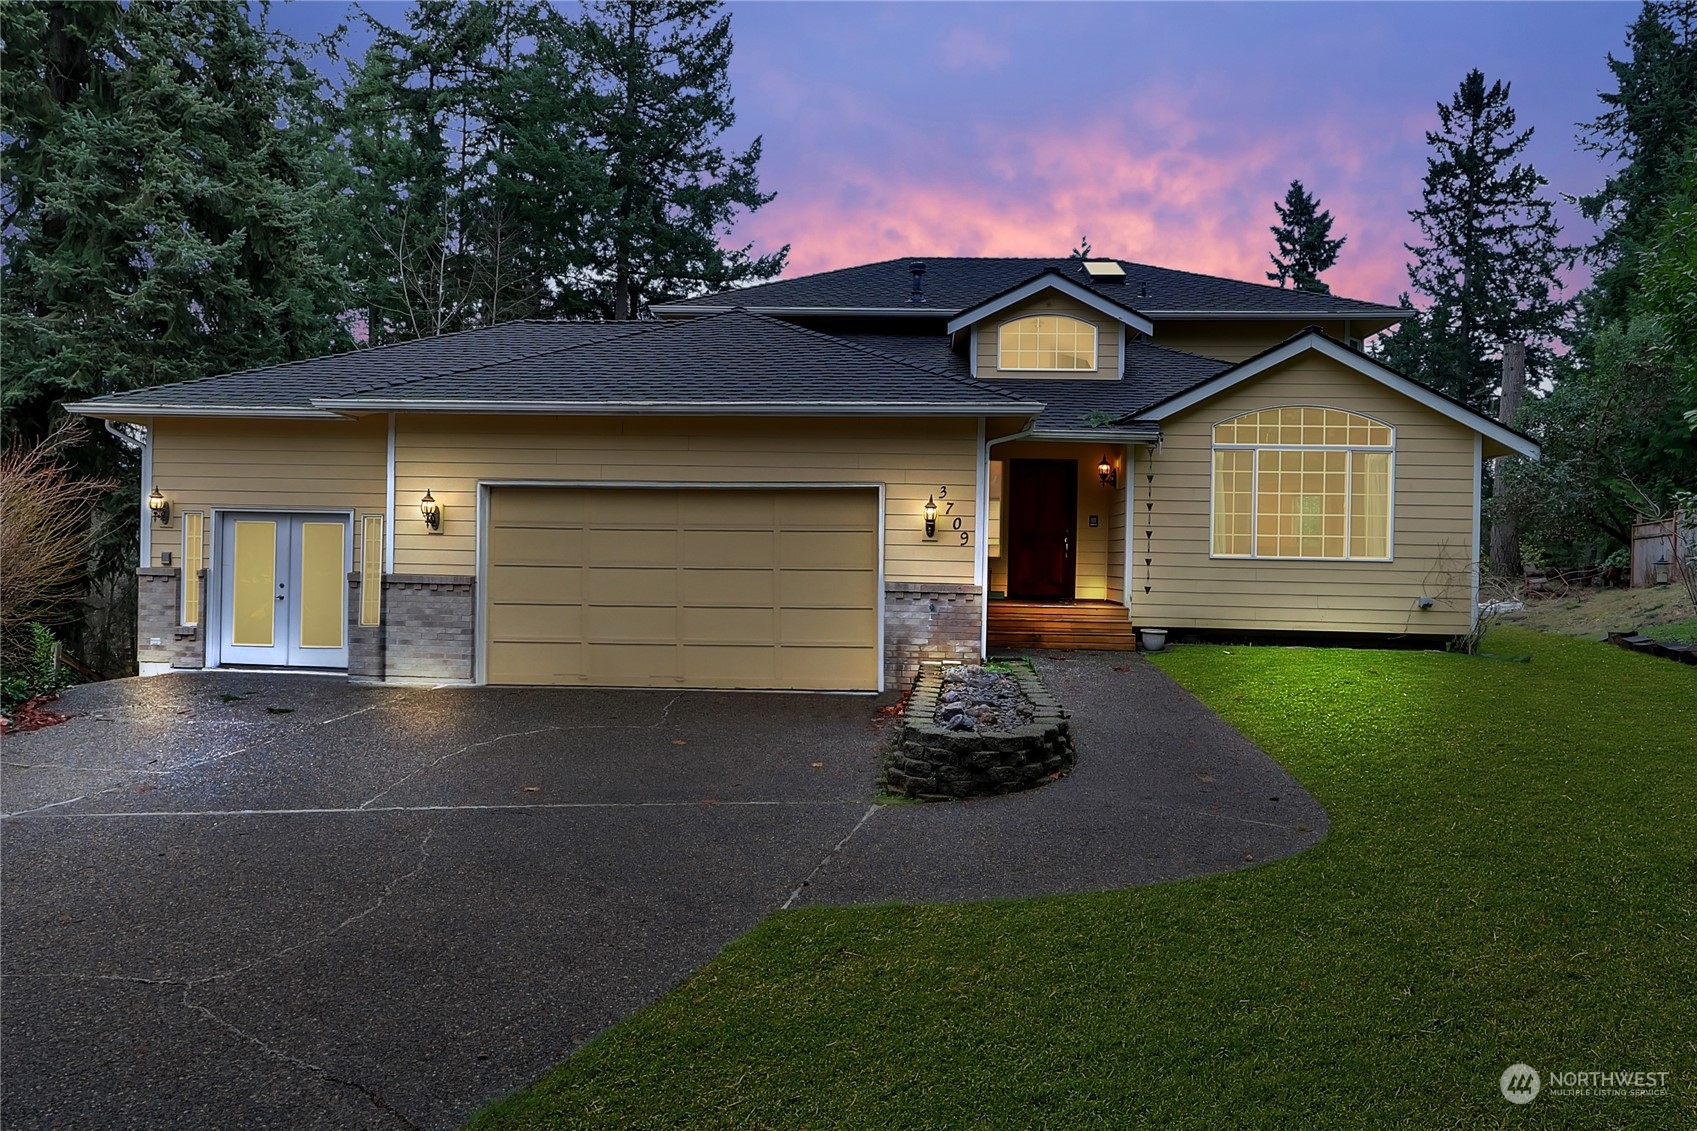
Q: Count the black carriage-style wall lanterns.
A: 4